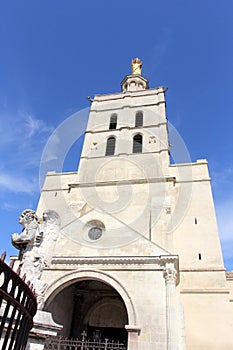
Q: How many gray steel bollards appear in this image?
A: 0